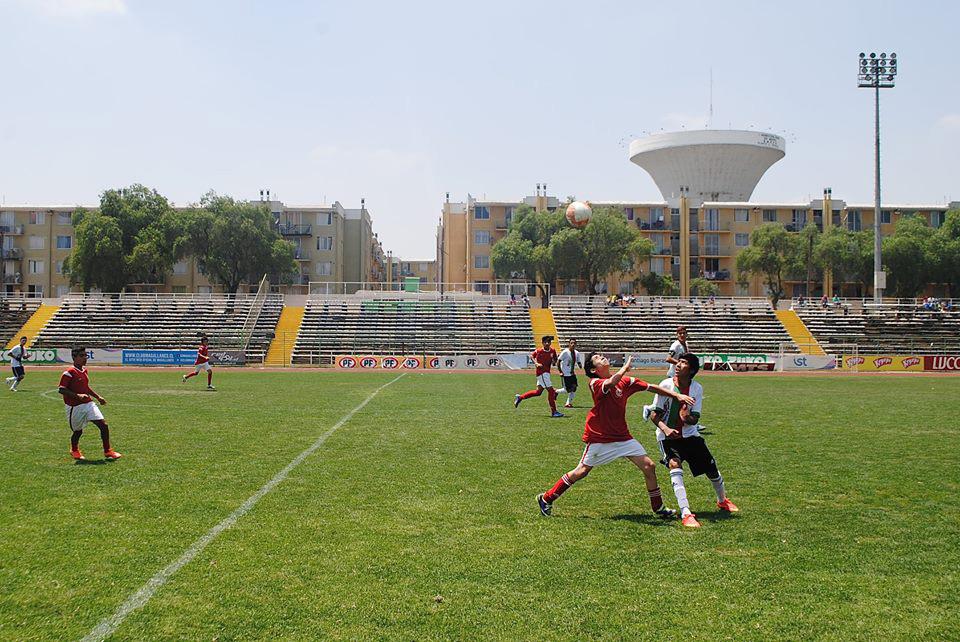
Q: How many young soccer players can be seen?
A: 8